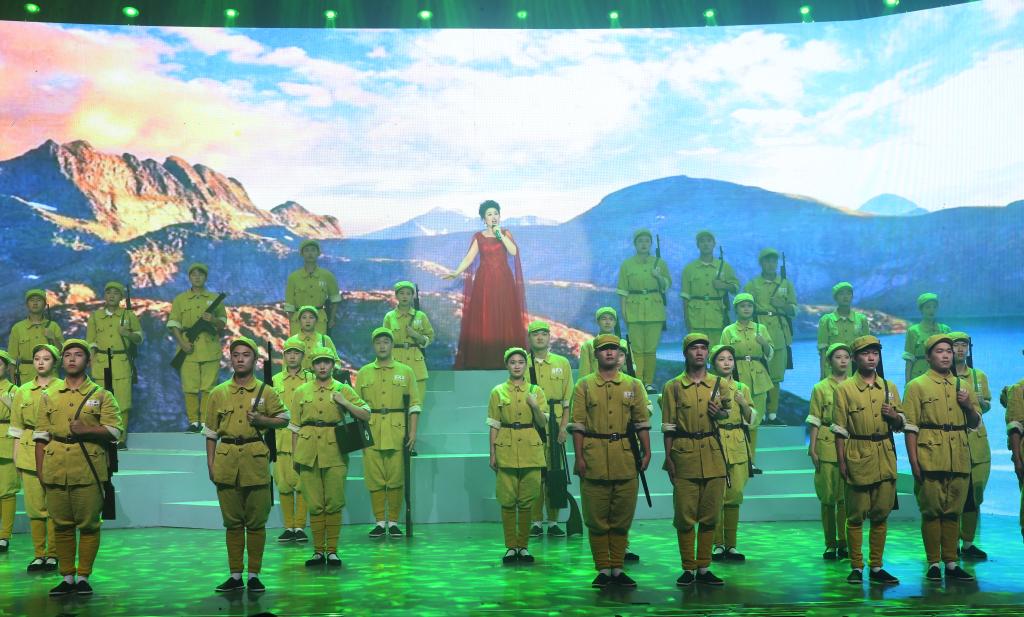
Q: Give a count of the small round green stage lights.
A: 10